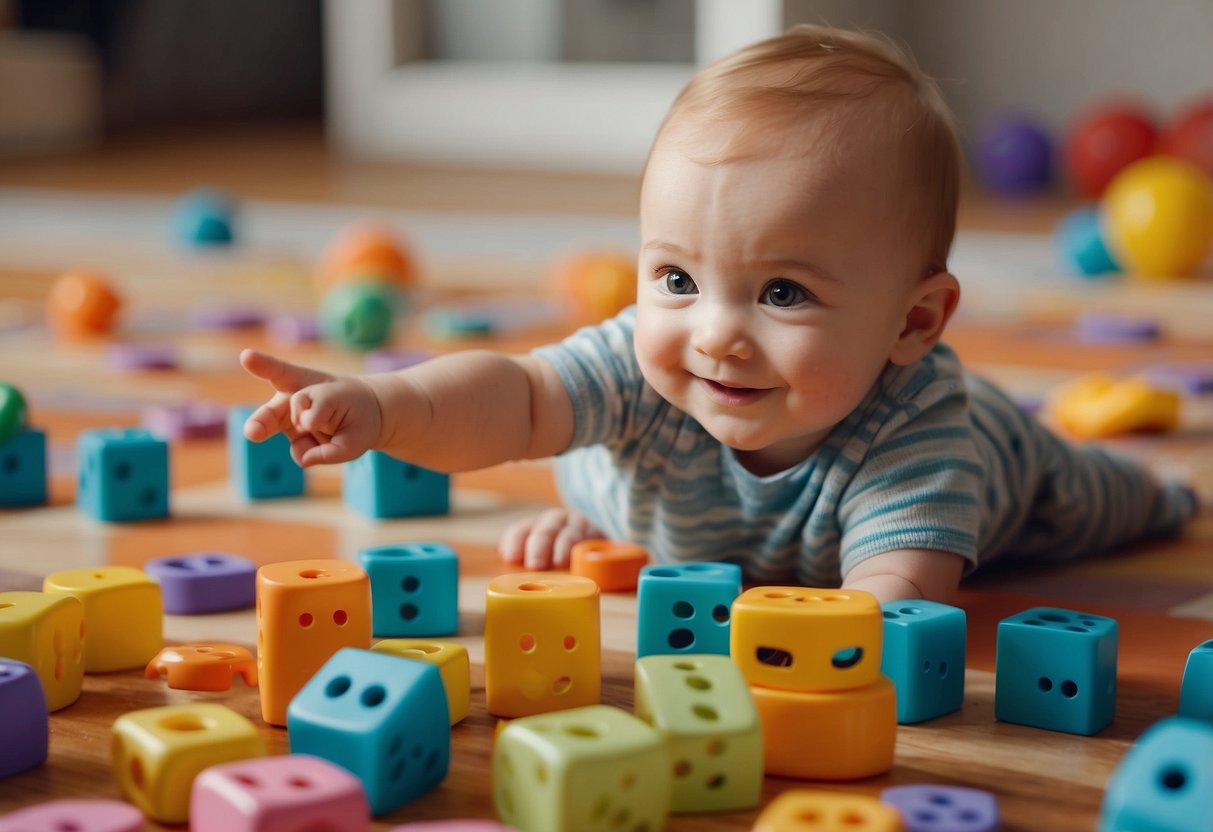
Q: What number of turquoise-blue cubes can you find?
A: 11